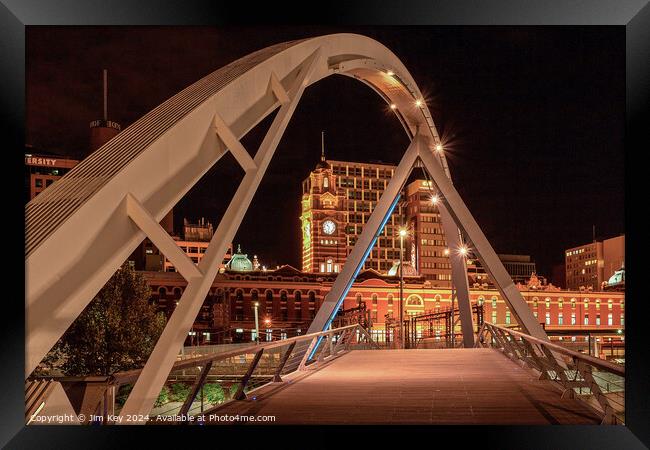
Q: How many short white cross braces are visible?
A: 3